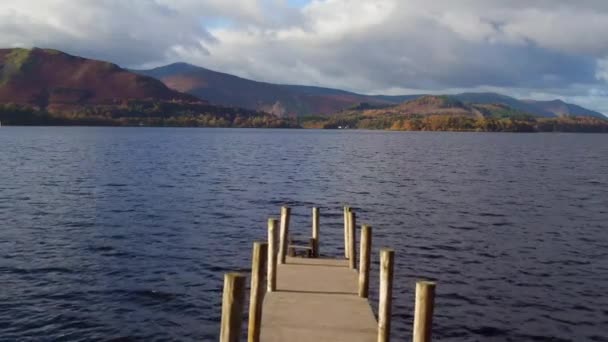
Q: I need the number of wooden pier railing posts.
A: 10